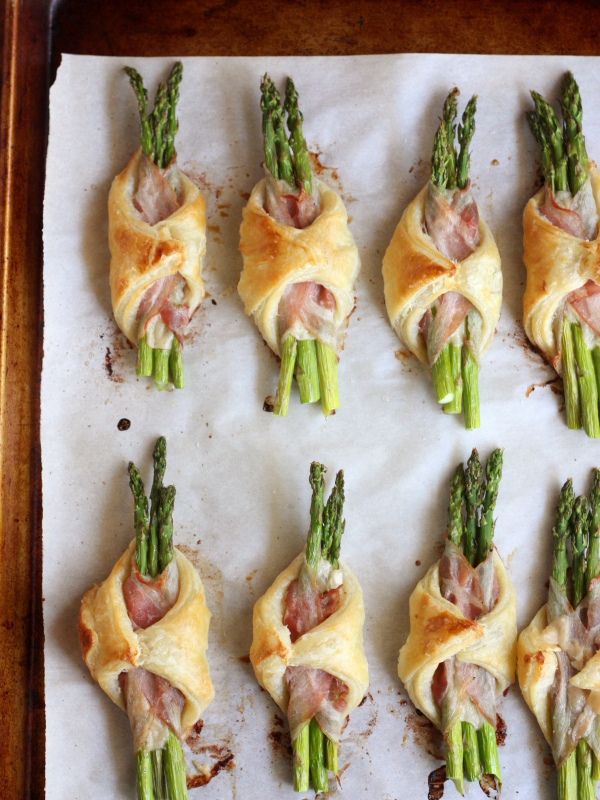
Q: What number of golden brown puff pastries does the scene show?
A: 8